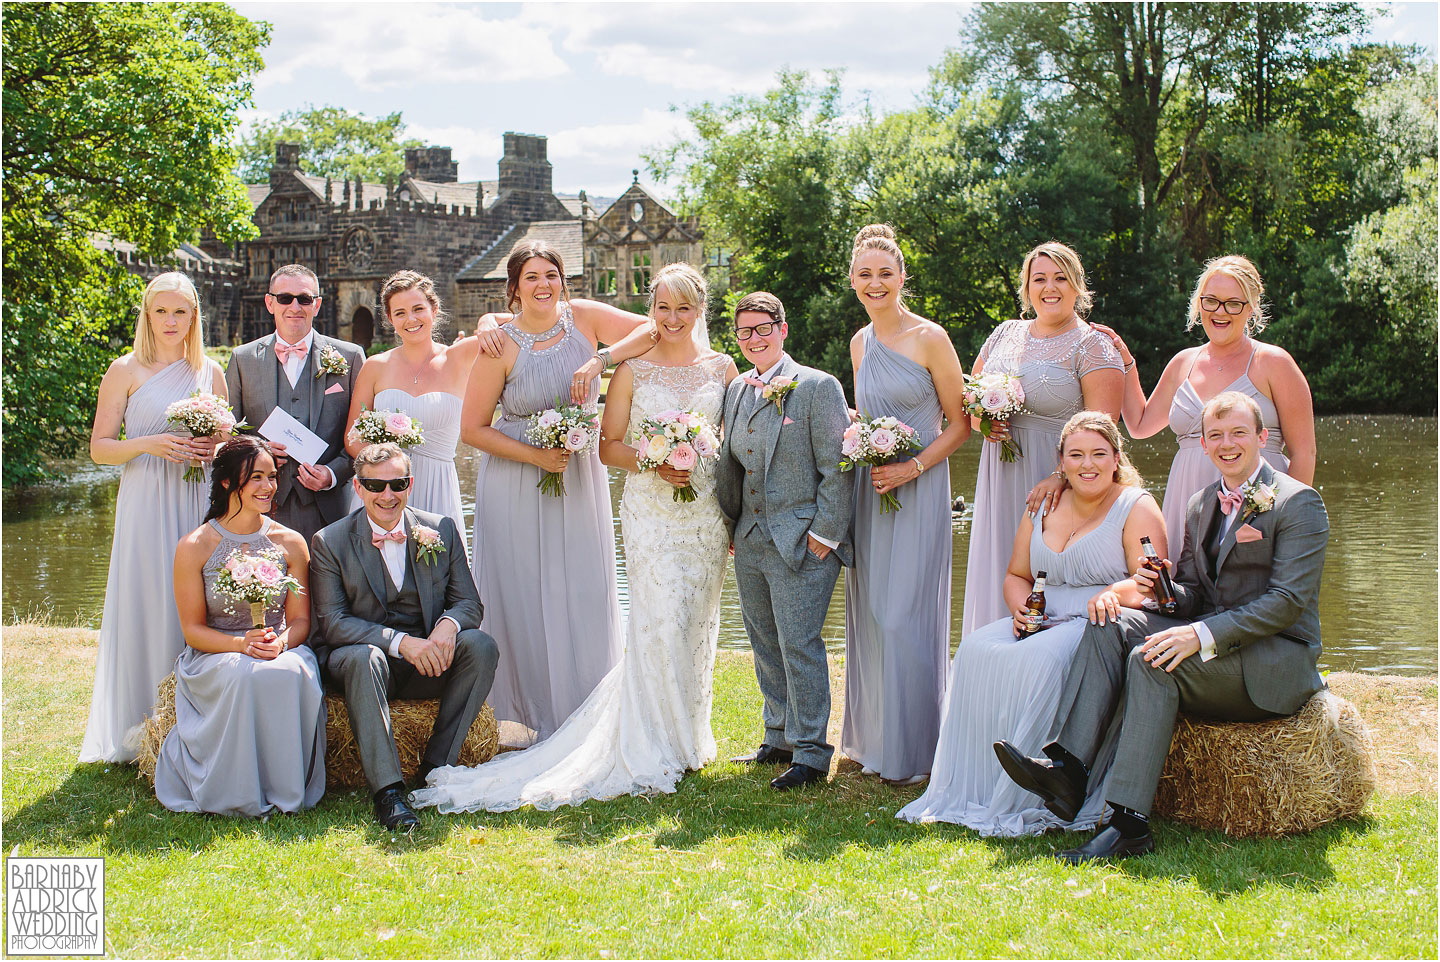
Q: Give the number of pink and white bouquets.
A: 7